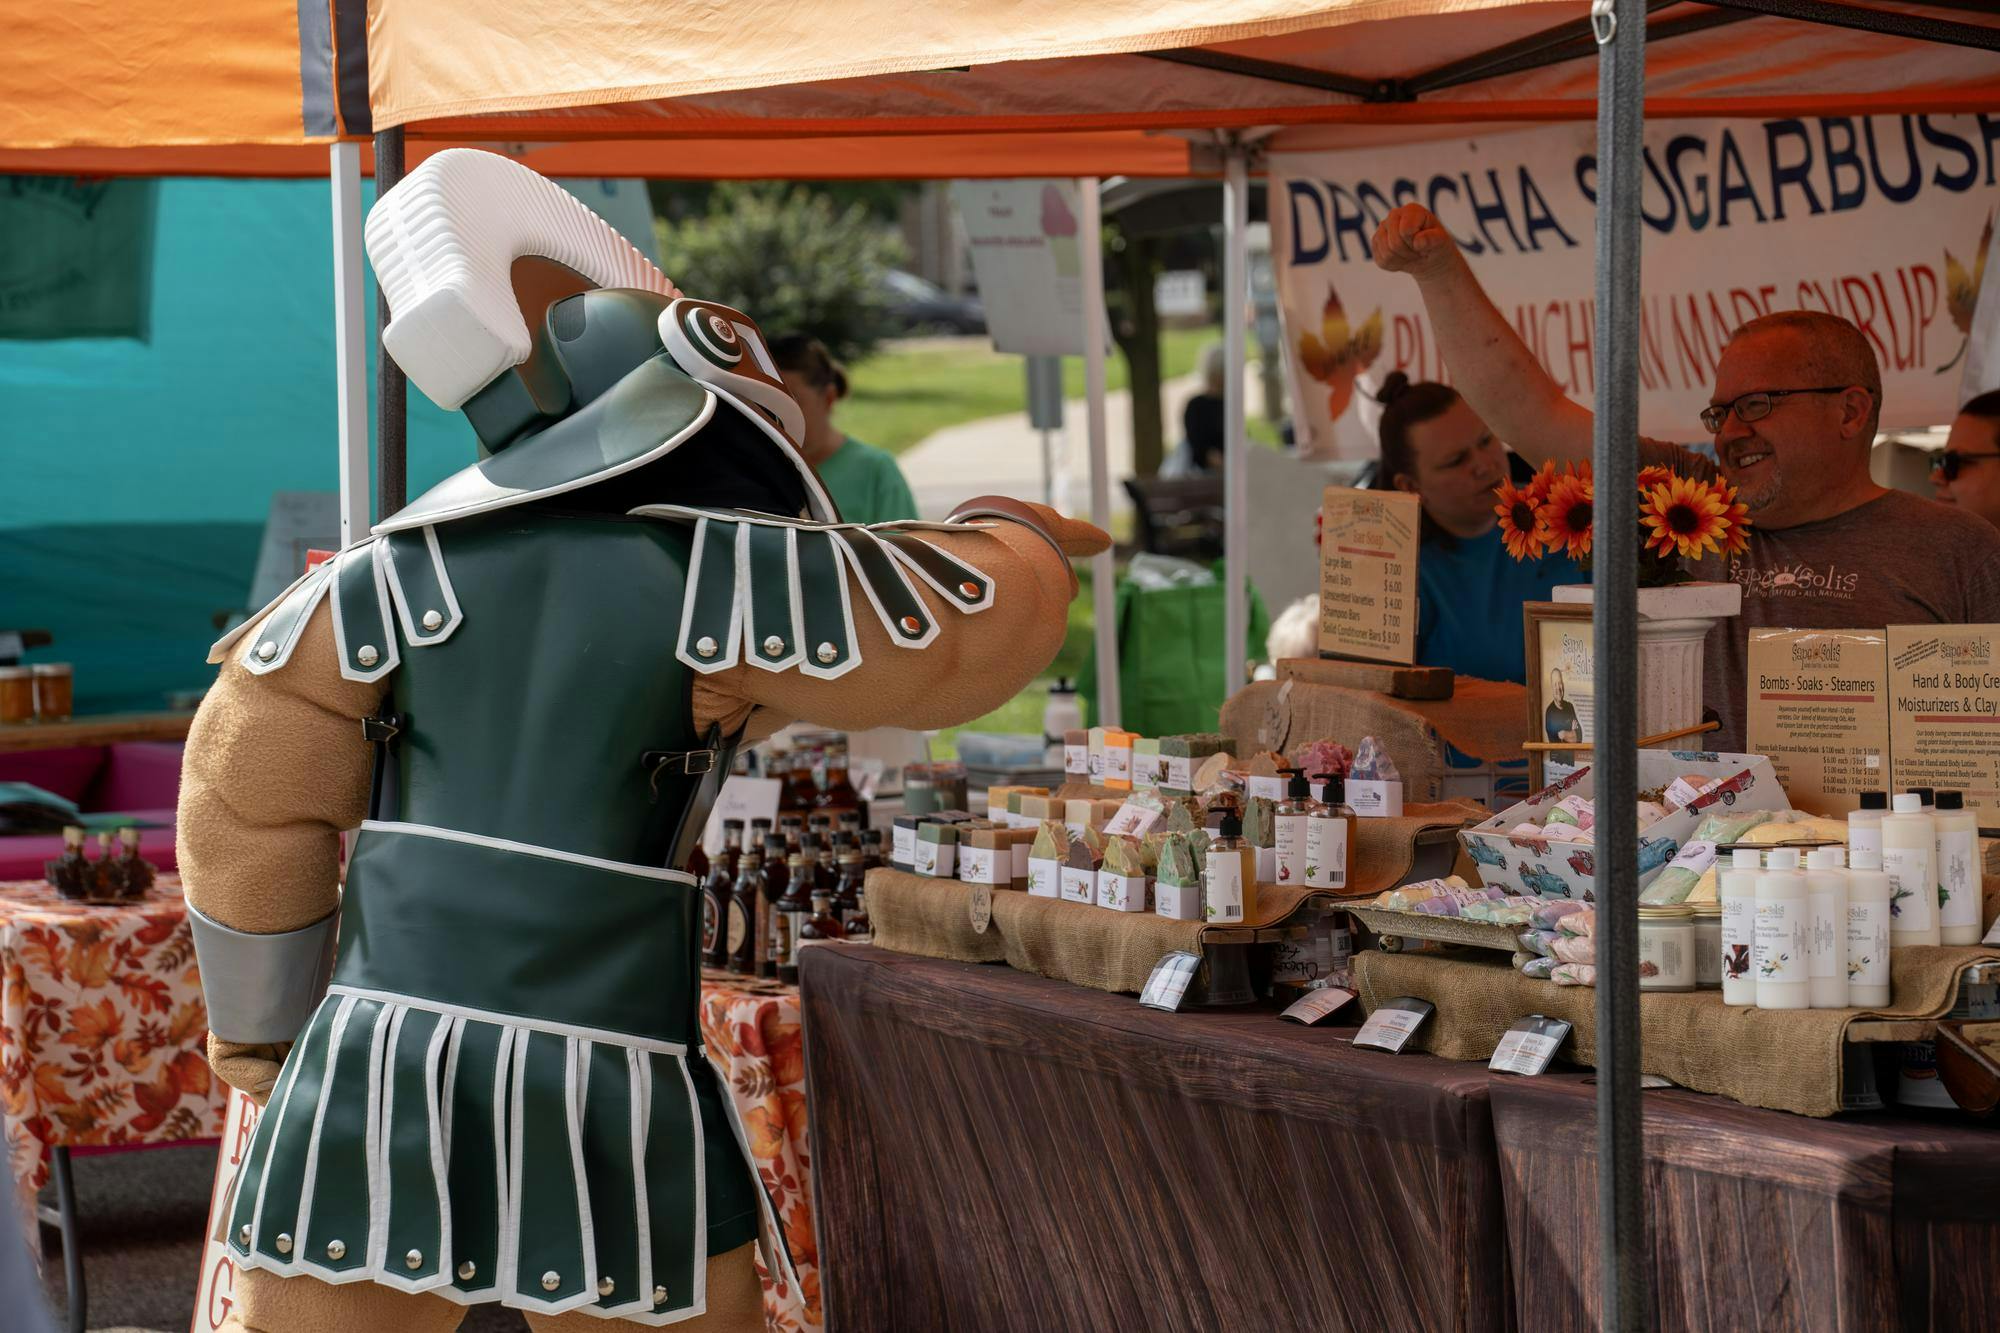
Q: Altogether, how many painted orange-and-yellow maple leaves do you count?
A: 2